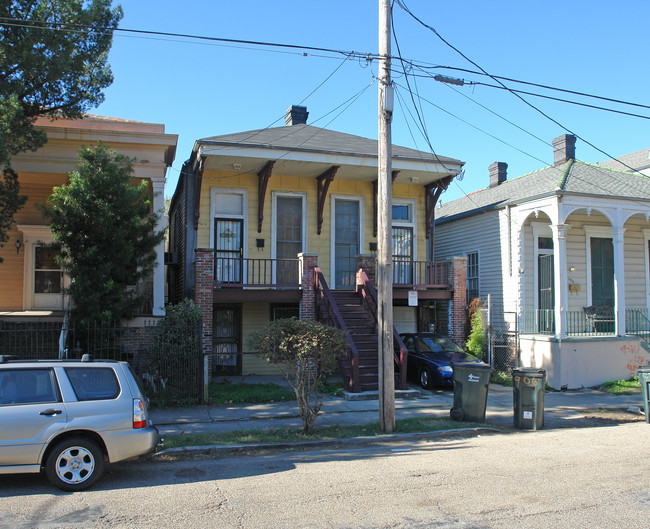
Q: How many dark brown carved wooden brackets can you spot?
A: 5